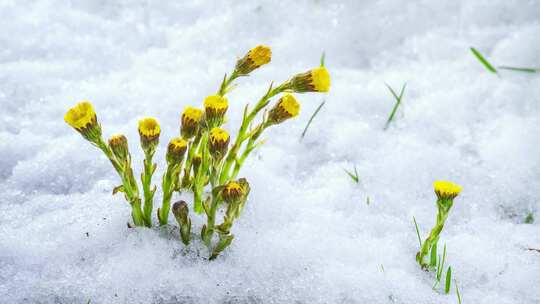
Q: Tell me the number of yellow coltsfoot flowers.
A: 12